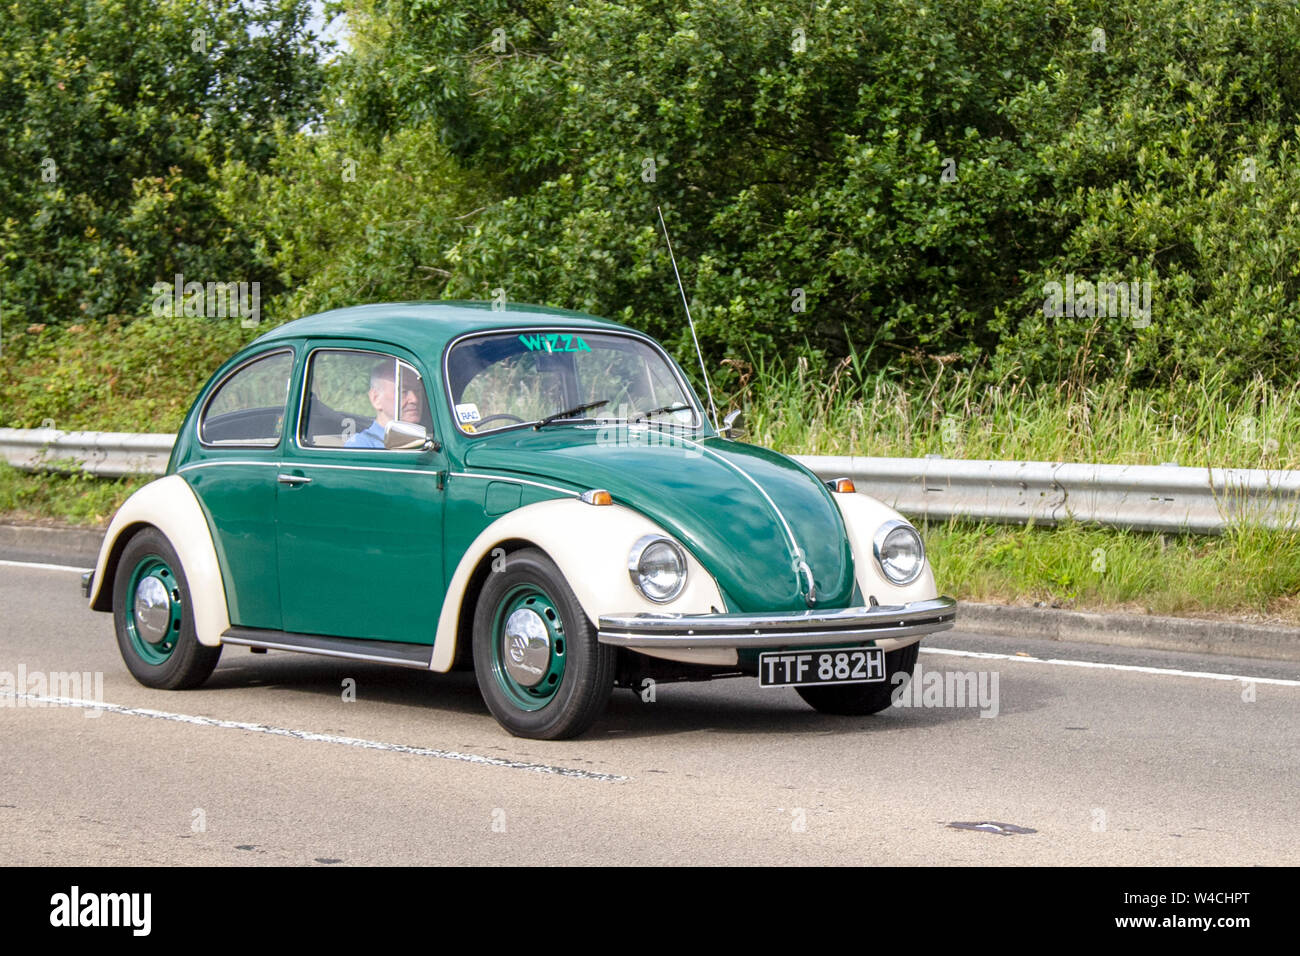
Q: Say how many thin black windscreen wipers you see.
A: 2